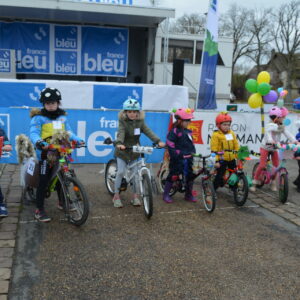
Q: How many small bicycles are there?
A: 5